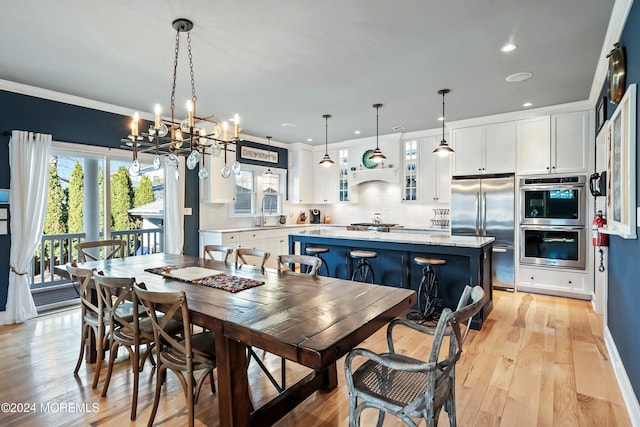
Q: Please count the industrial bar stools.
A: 3